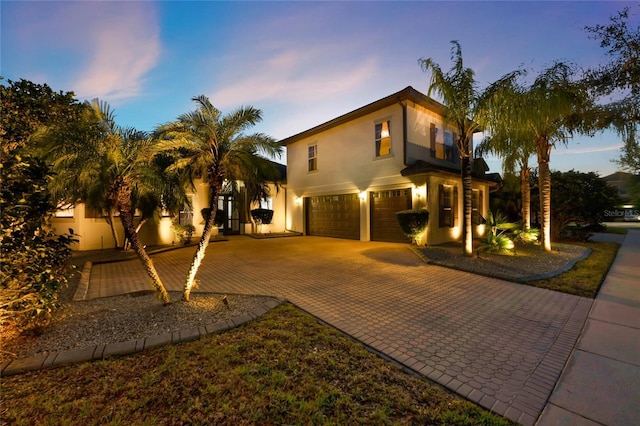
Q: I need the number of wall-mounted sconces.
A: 3